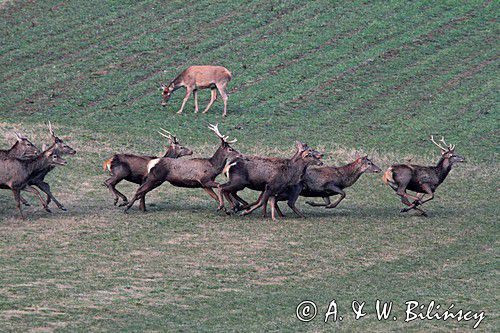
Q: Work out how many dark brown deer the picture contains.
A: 9